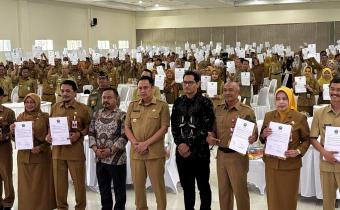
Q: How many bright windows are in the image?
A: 5